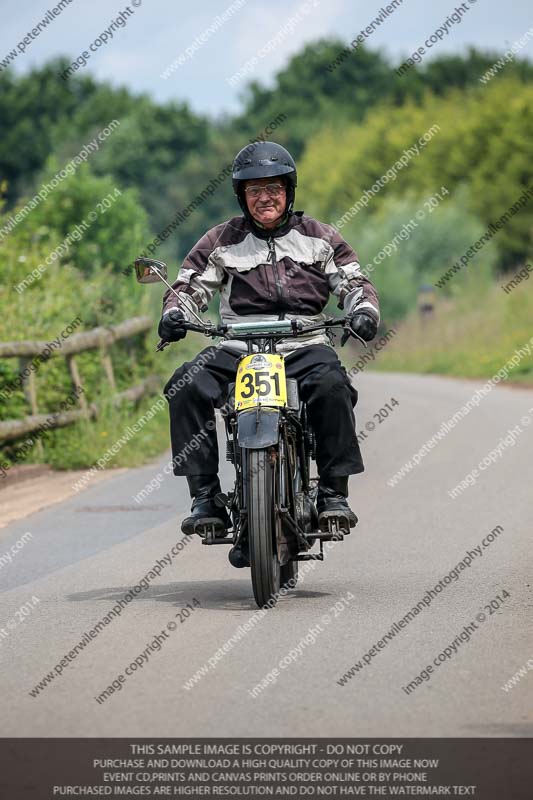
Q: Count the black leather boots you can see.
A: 2